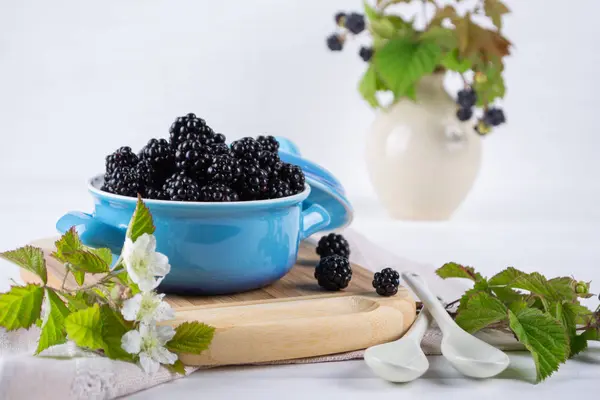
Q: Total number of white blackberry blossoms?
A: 3